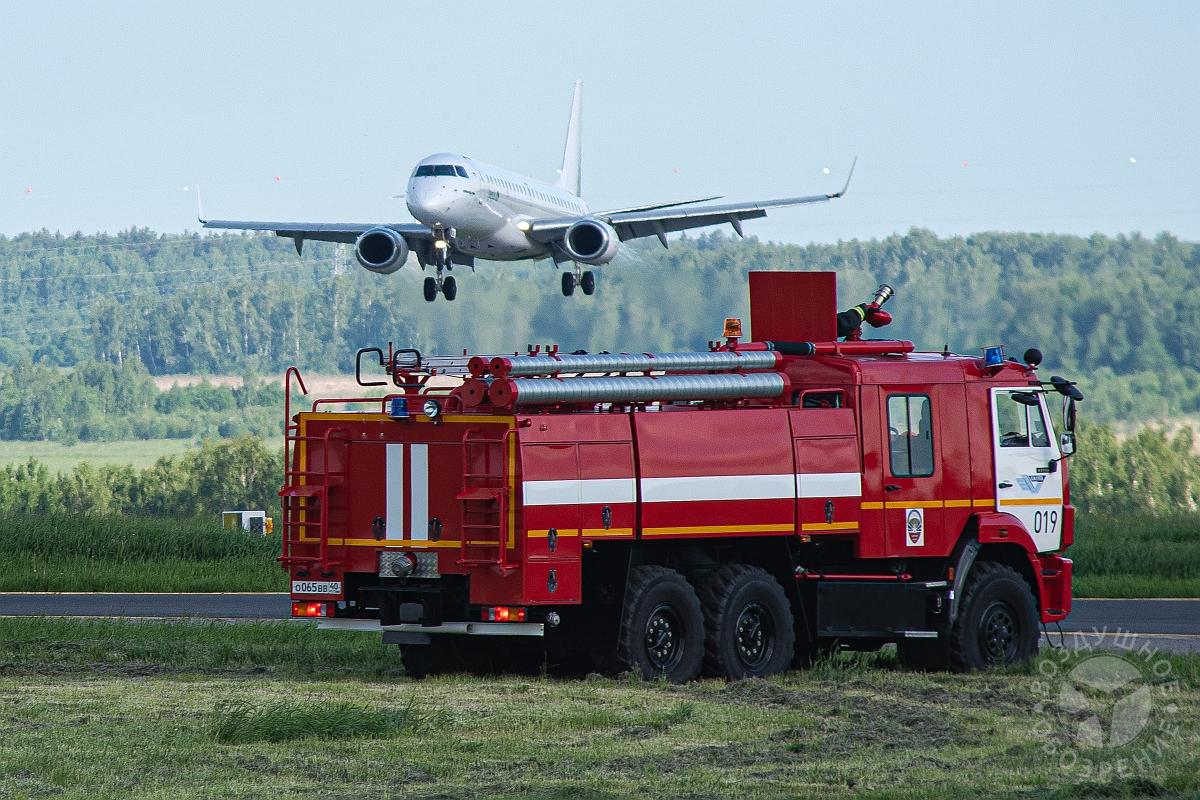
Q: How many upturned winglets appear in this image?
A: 2